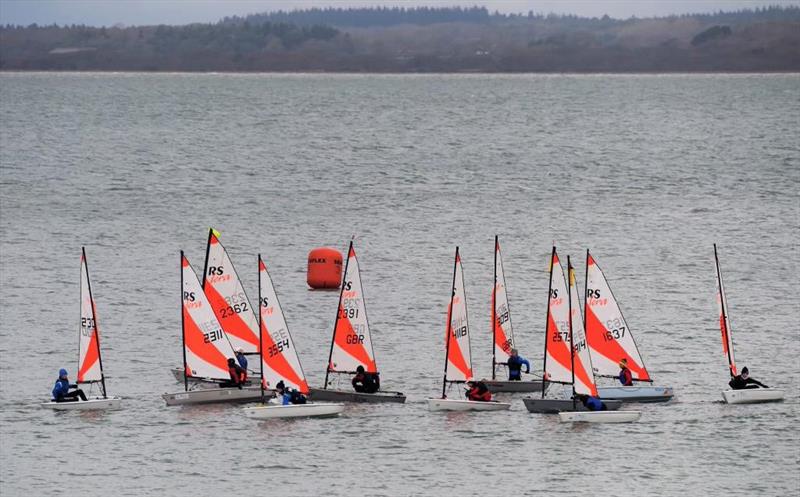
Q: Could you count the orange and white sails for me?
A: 11